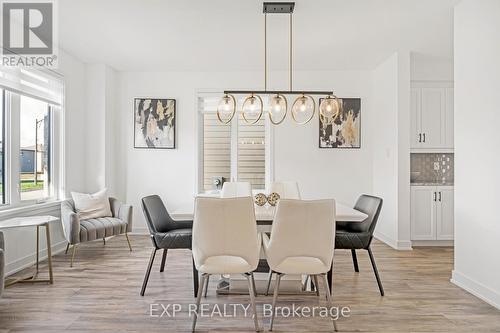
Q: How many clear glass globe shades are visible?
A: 5